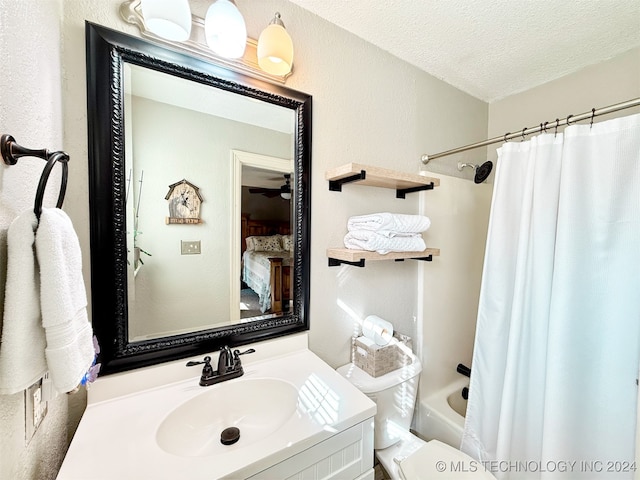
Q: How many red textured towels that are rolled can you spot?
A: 0